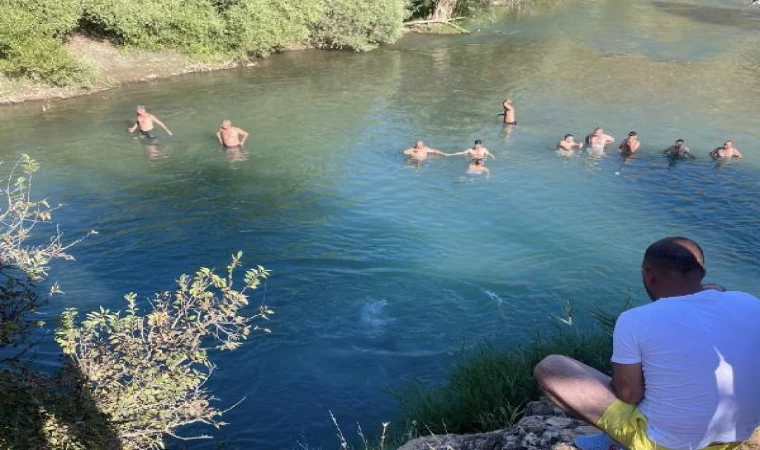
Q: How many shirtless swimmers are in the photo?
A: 11